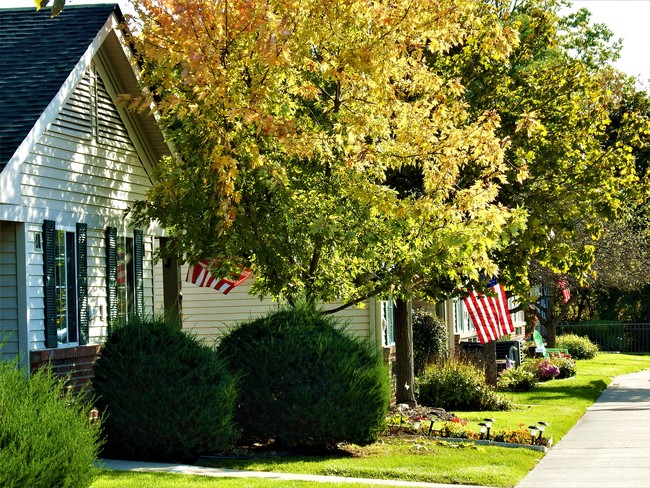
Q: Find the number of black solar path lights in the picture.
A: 5